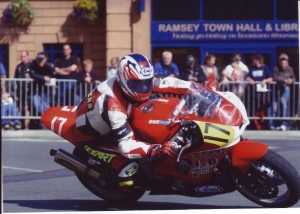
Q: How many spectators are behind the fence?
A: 13